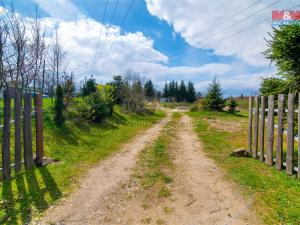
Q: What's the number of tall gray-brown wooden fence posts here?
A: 11